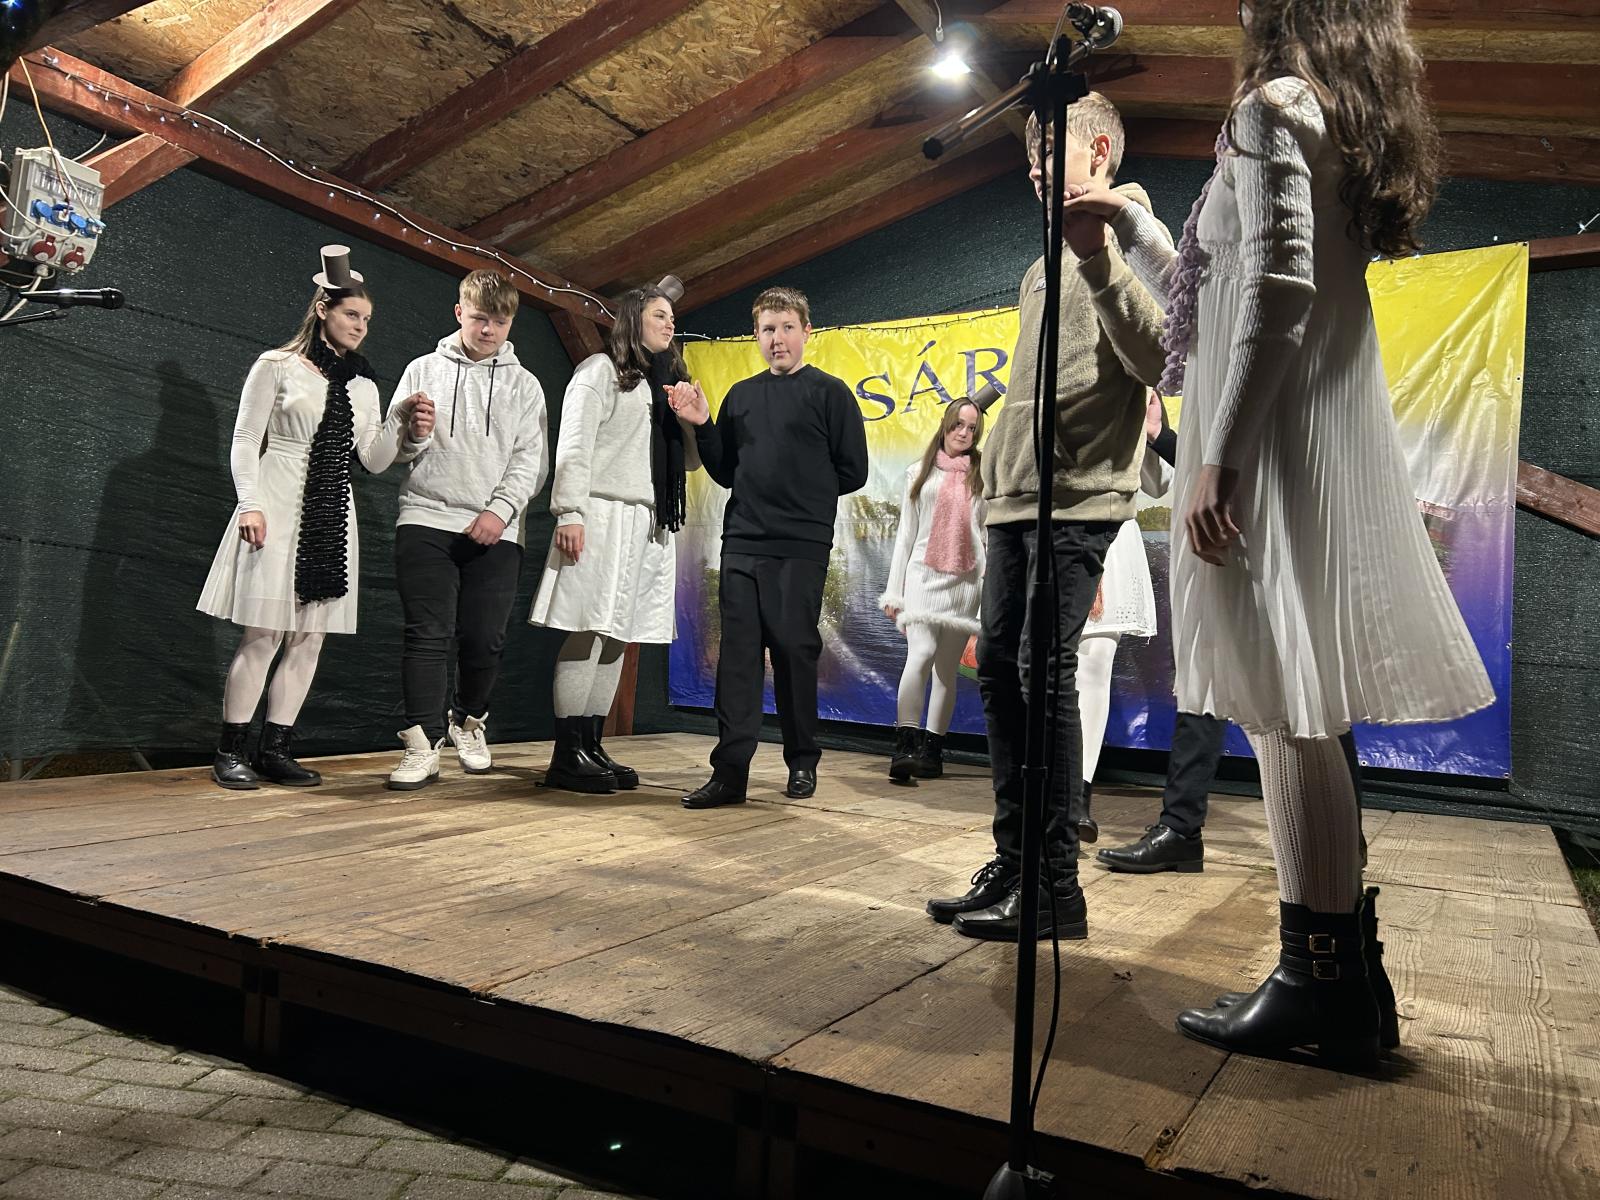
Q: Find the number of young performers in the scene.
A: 9